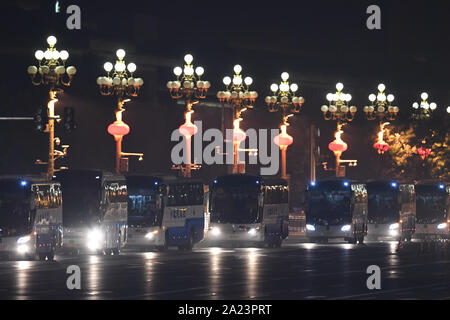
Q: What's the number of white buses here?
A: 7